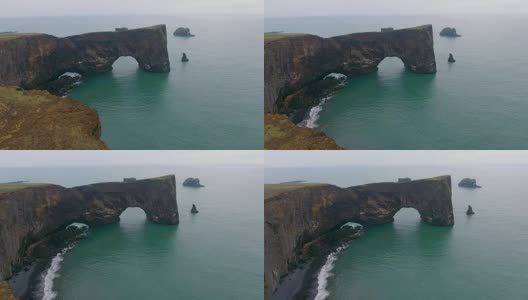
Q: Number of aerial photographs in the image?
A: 4